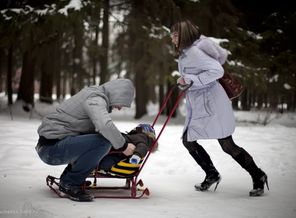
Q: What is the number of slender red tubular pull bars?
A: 2